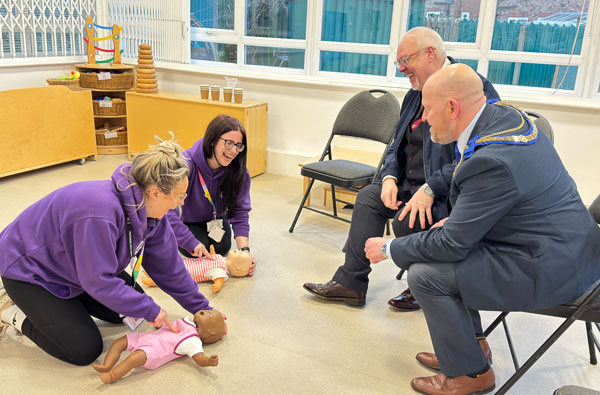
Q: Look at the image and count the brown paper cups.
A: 4